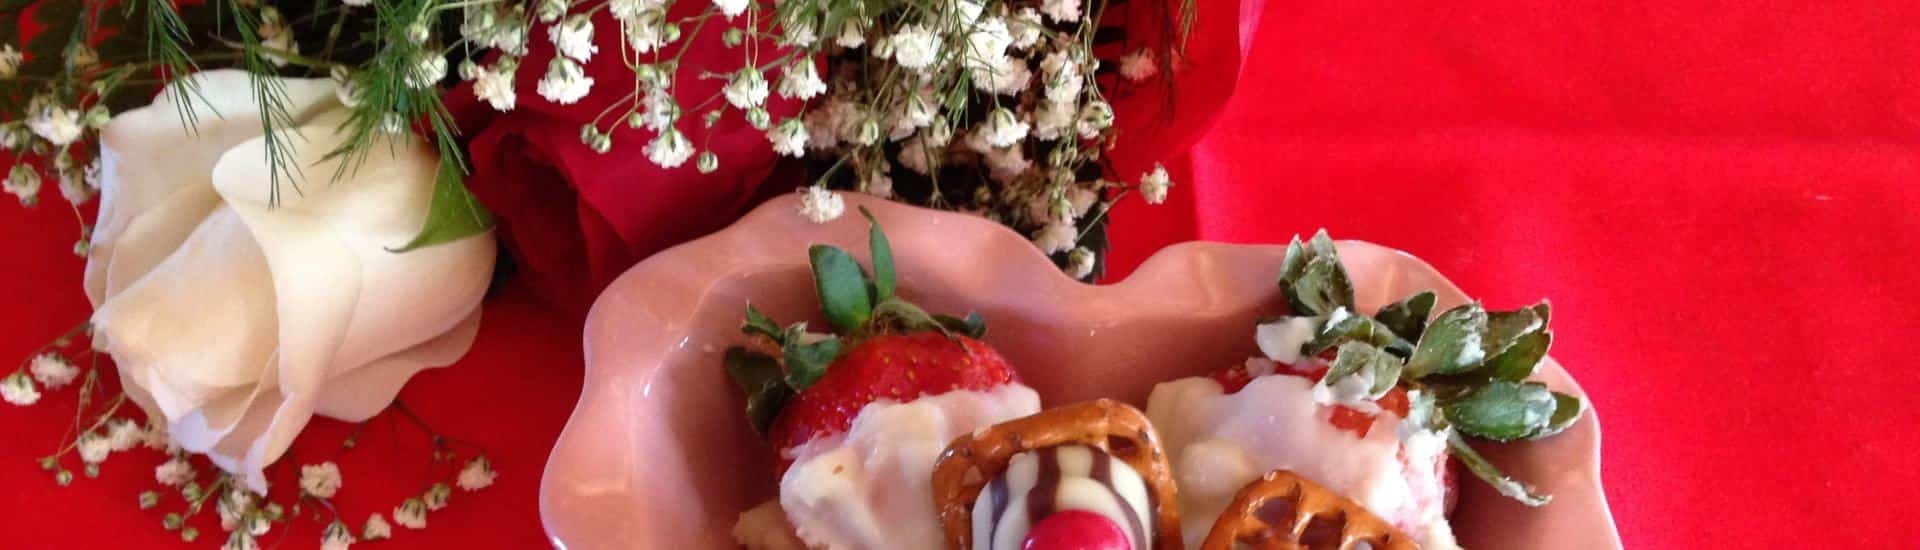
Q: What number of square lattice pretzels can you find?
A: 2